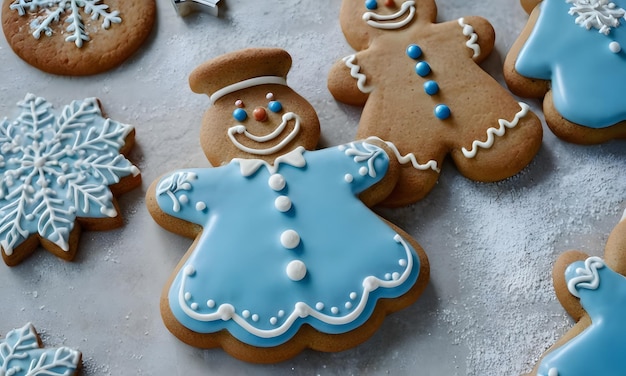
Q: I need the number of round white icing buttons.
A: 4